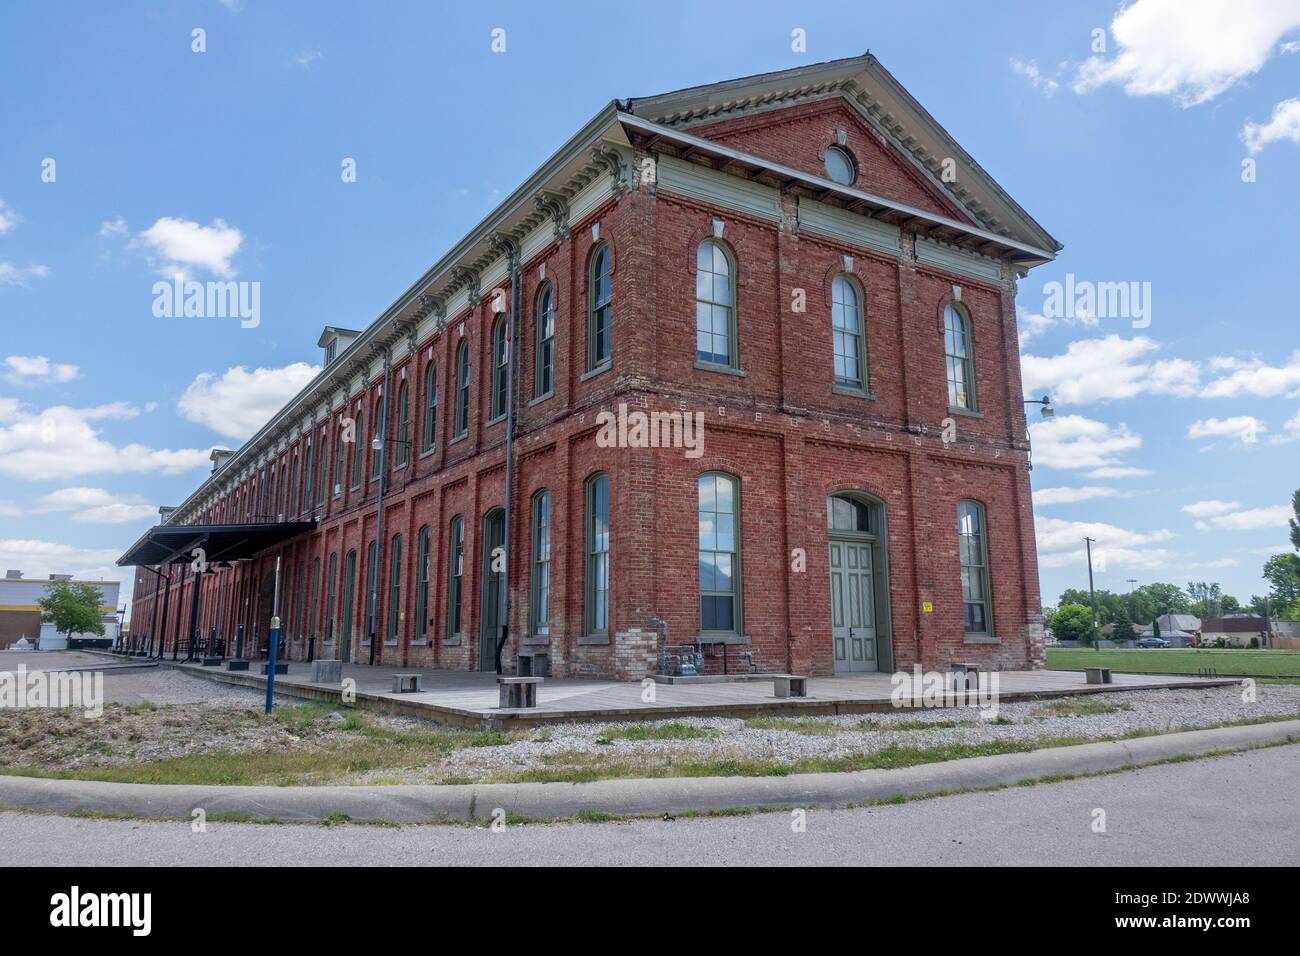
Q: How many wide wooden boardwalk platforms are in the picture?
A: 1